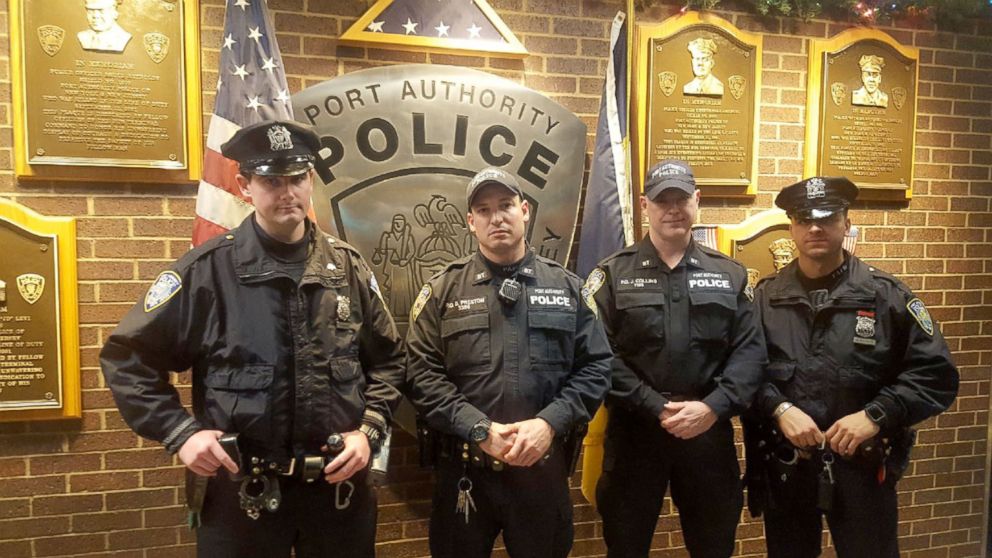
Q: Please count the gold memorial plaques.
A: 5